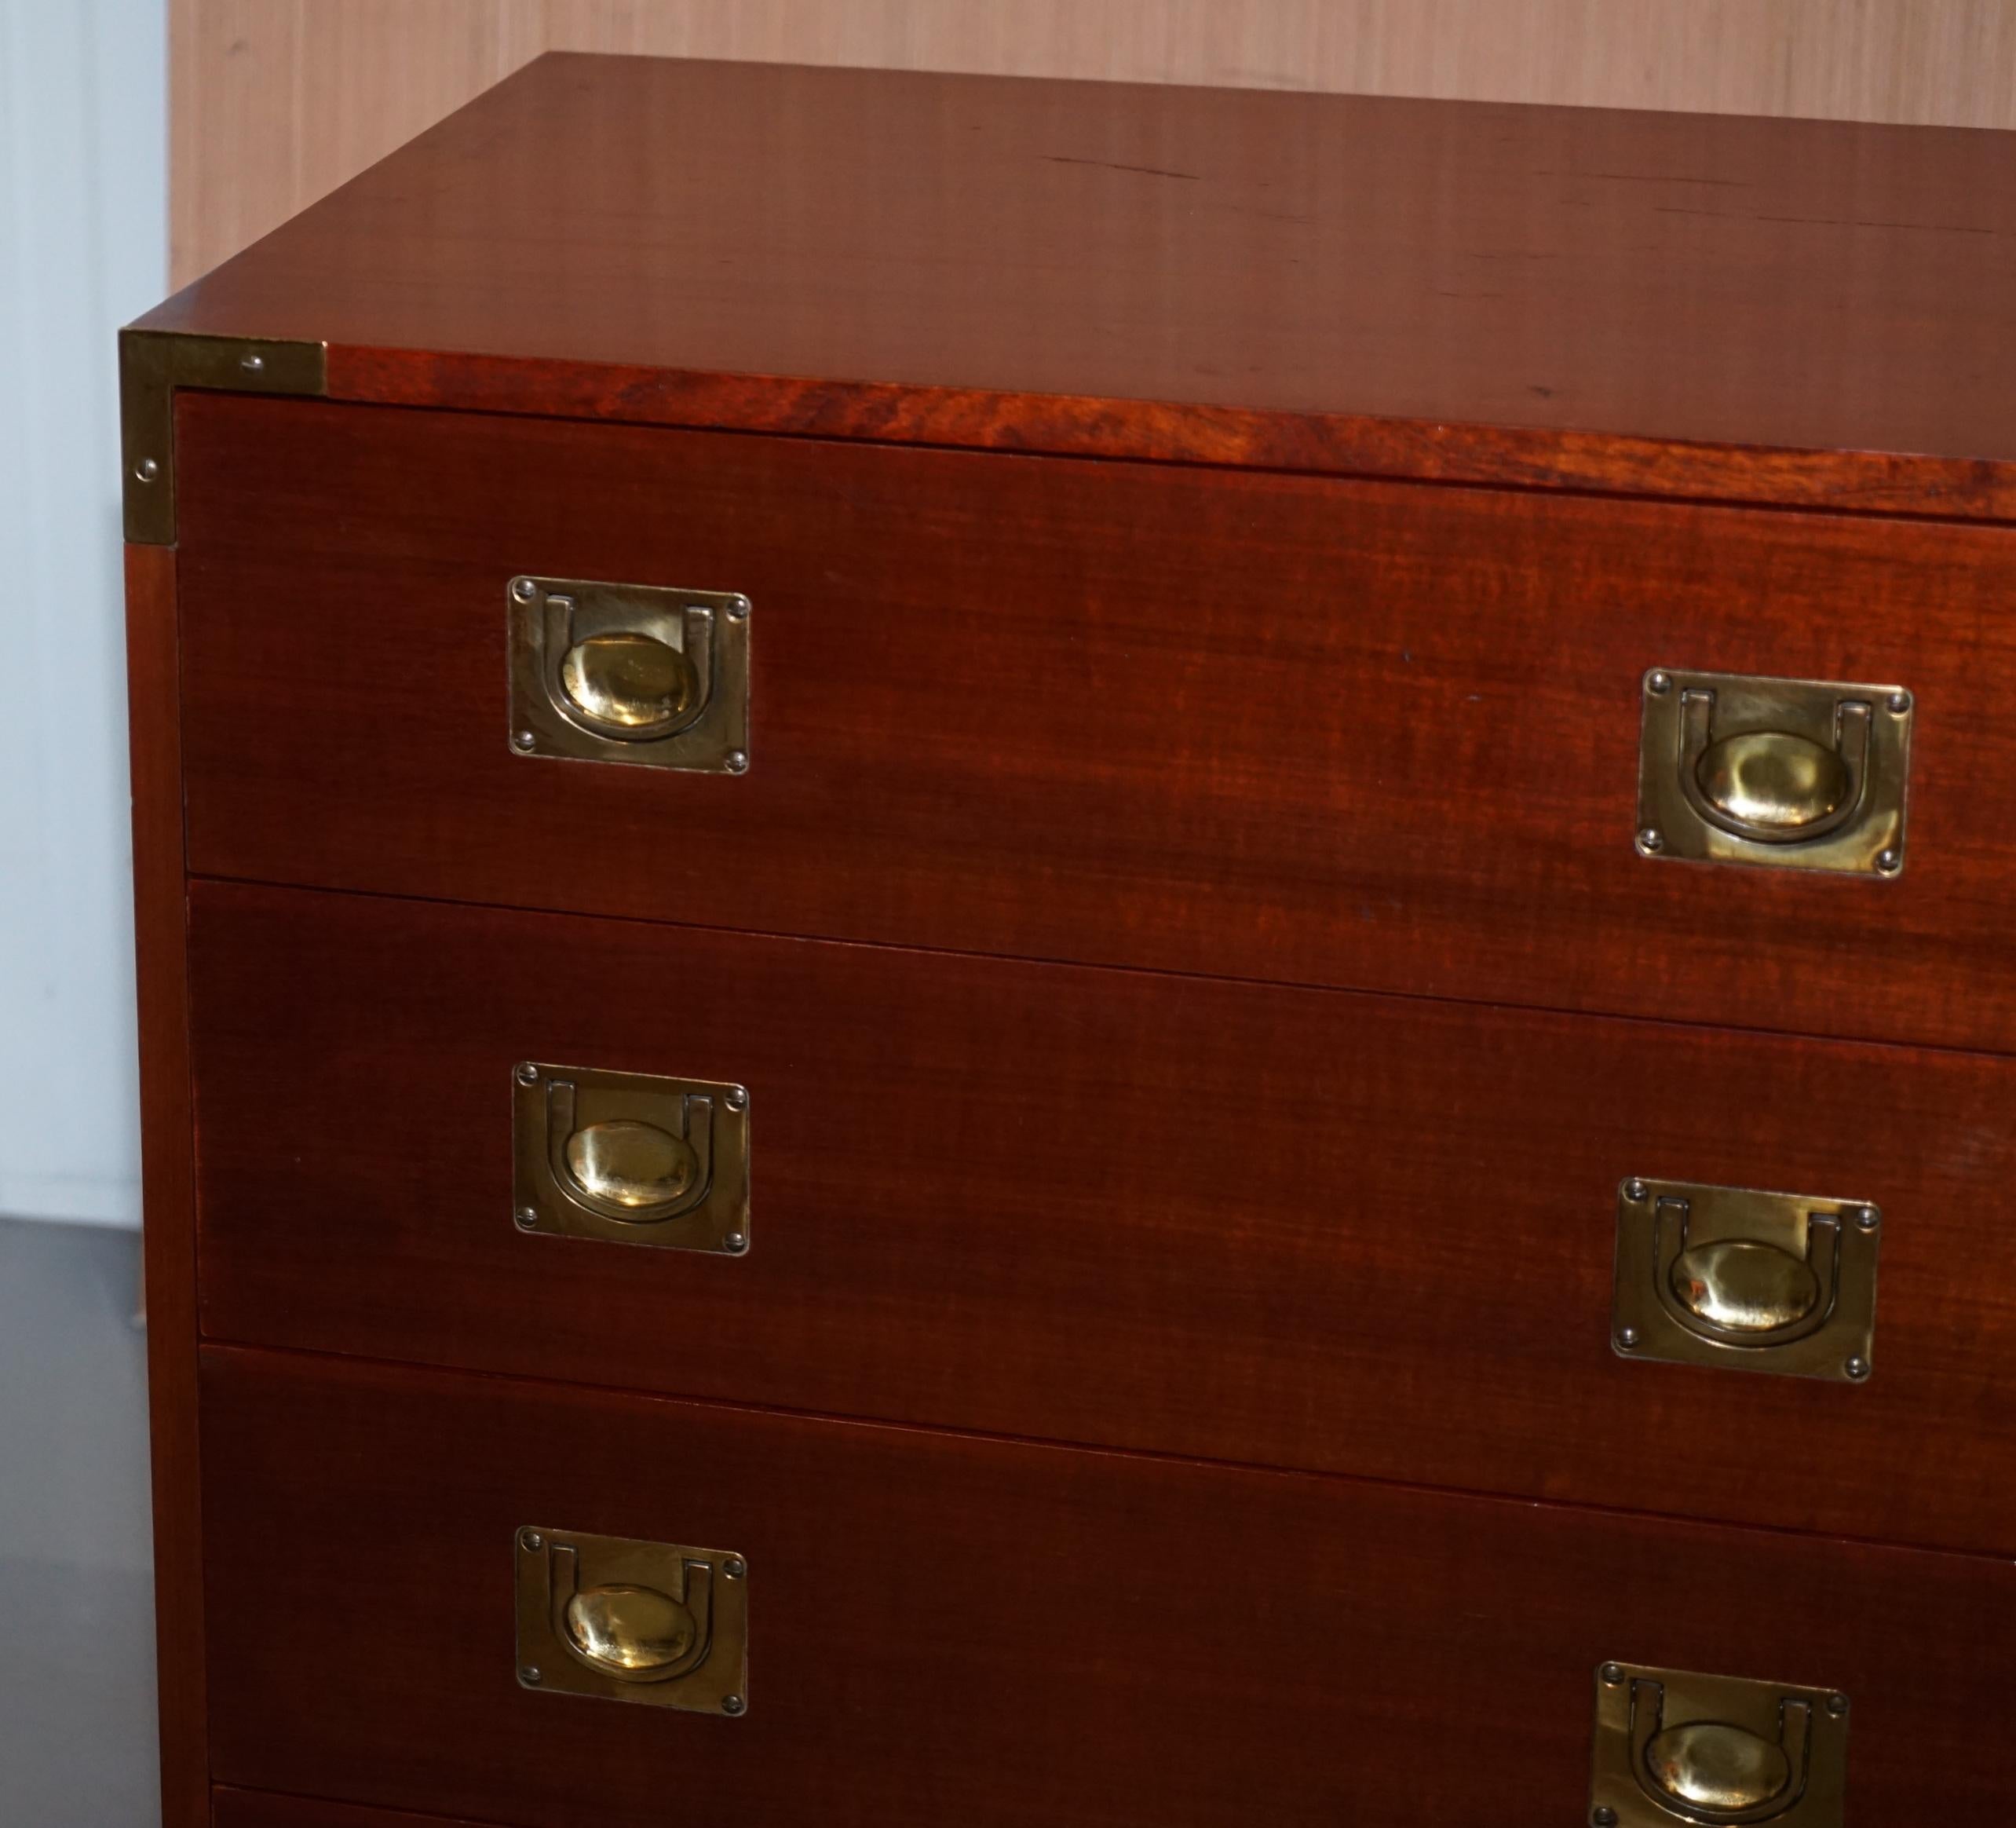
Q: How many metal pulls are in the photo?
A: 6